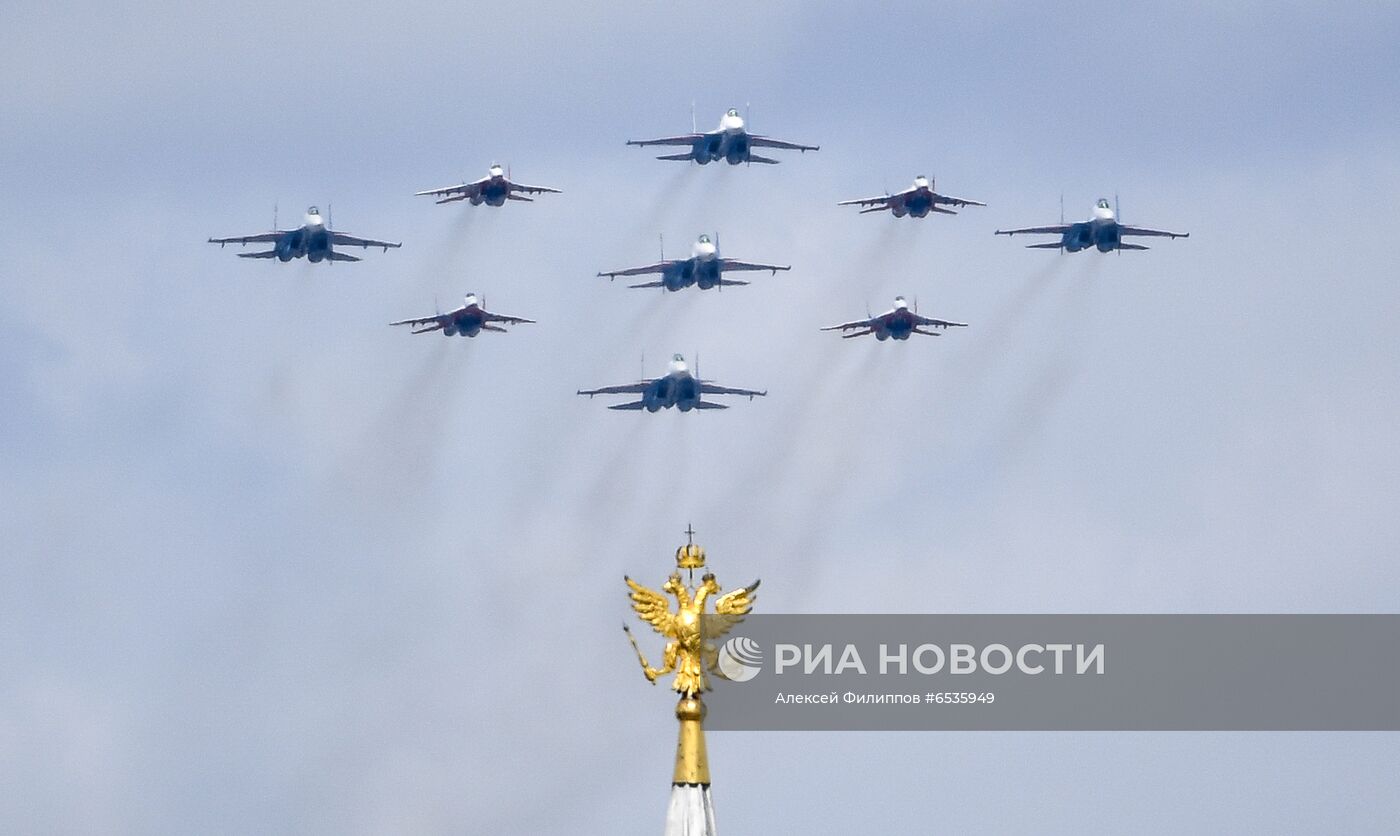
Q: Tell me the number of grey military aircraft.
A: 9